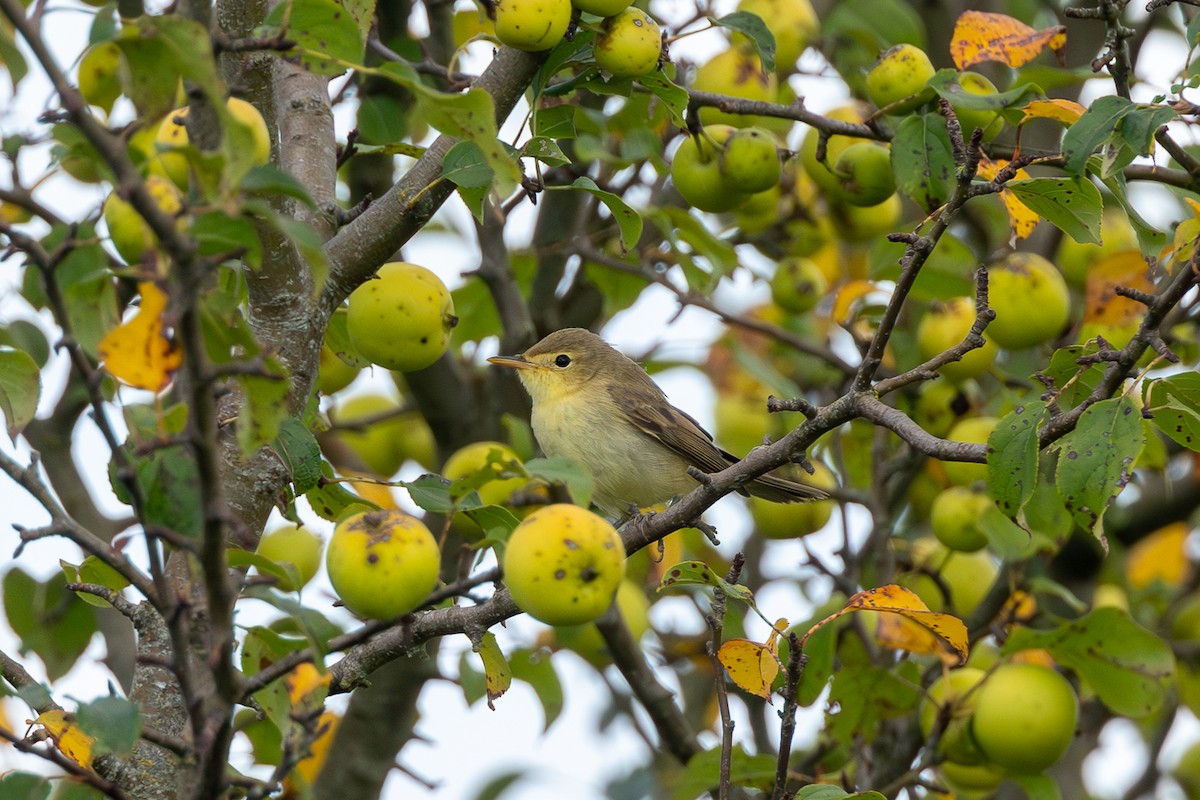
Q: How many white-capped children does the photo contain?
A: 0